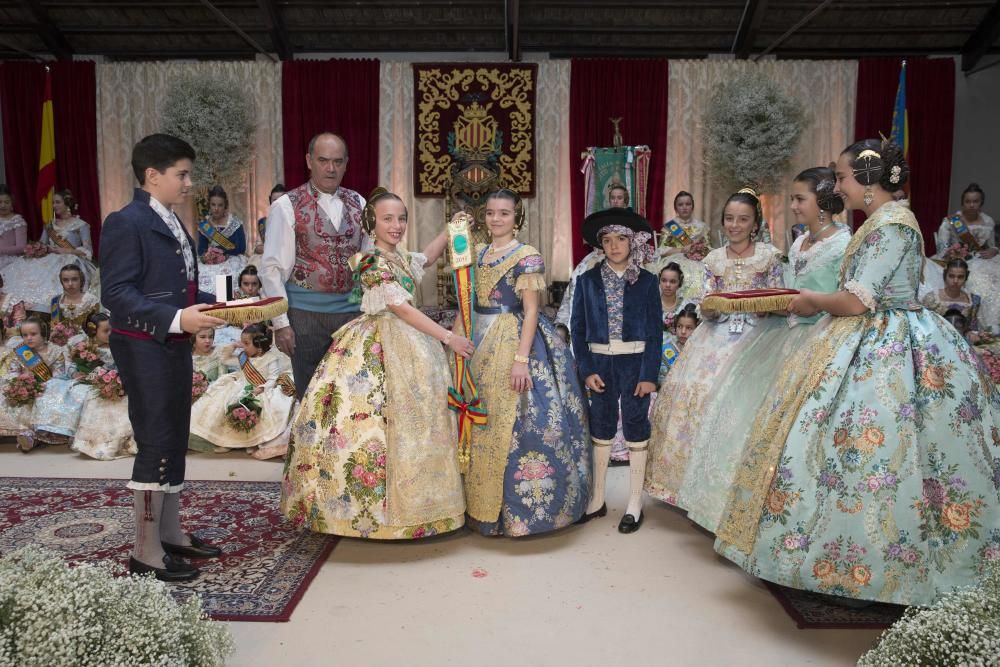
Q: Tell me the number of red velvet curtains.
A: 4